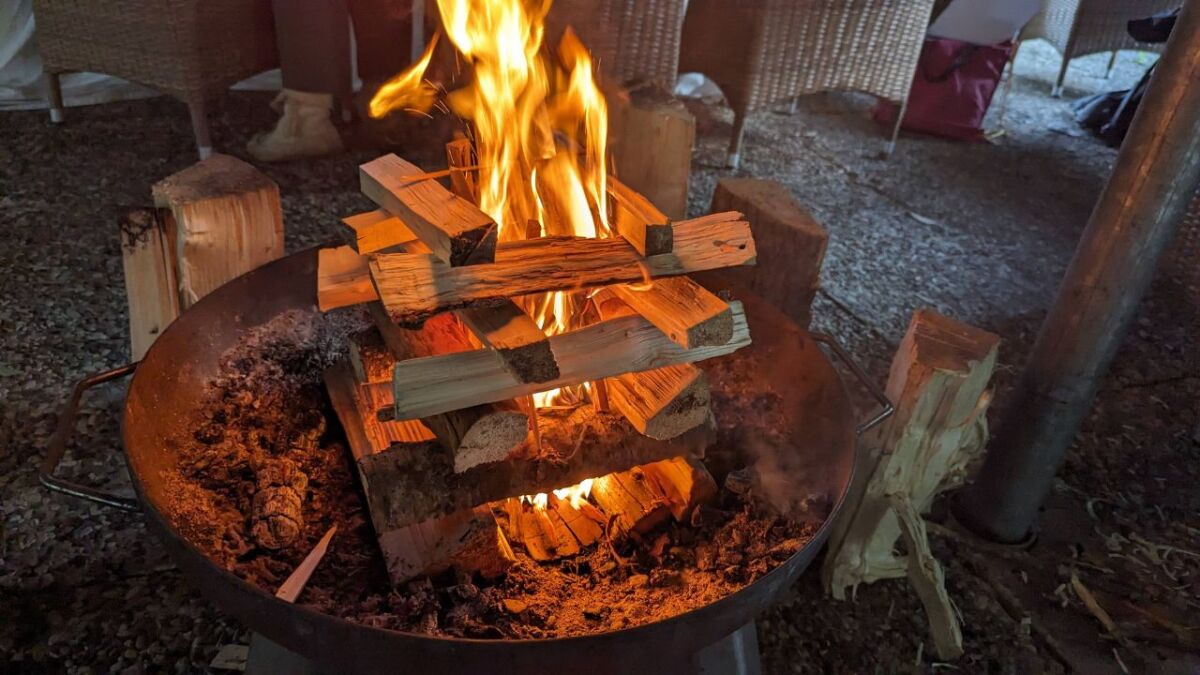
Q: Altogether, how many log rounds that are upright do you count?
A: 5